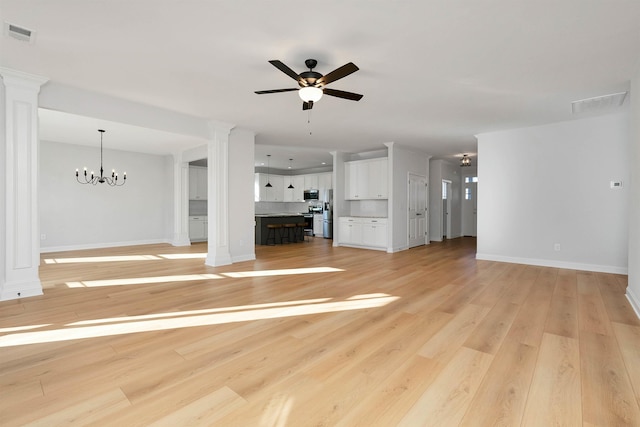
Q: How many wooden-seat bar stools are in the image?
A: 3